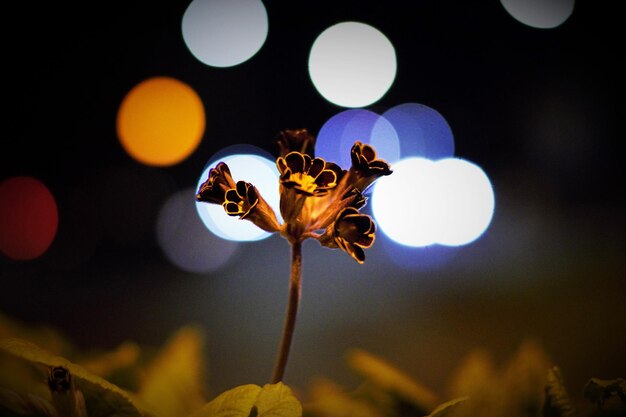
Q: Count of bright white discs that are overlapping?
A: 2